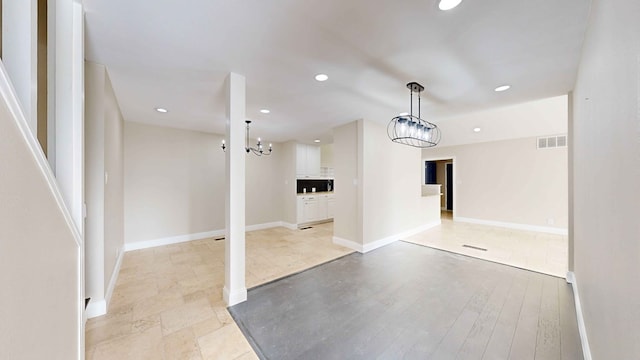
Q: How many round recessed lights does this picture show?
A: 8